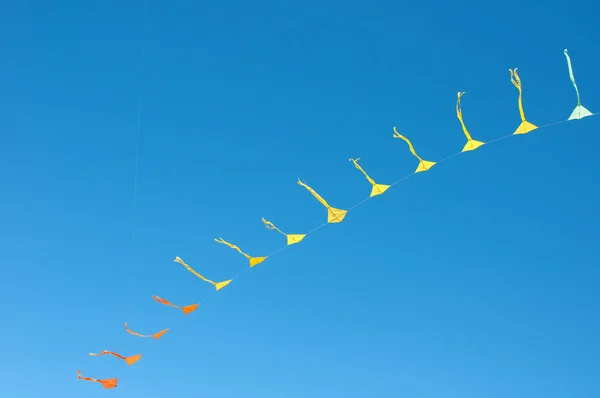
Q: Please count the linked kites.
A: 13